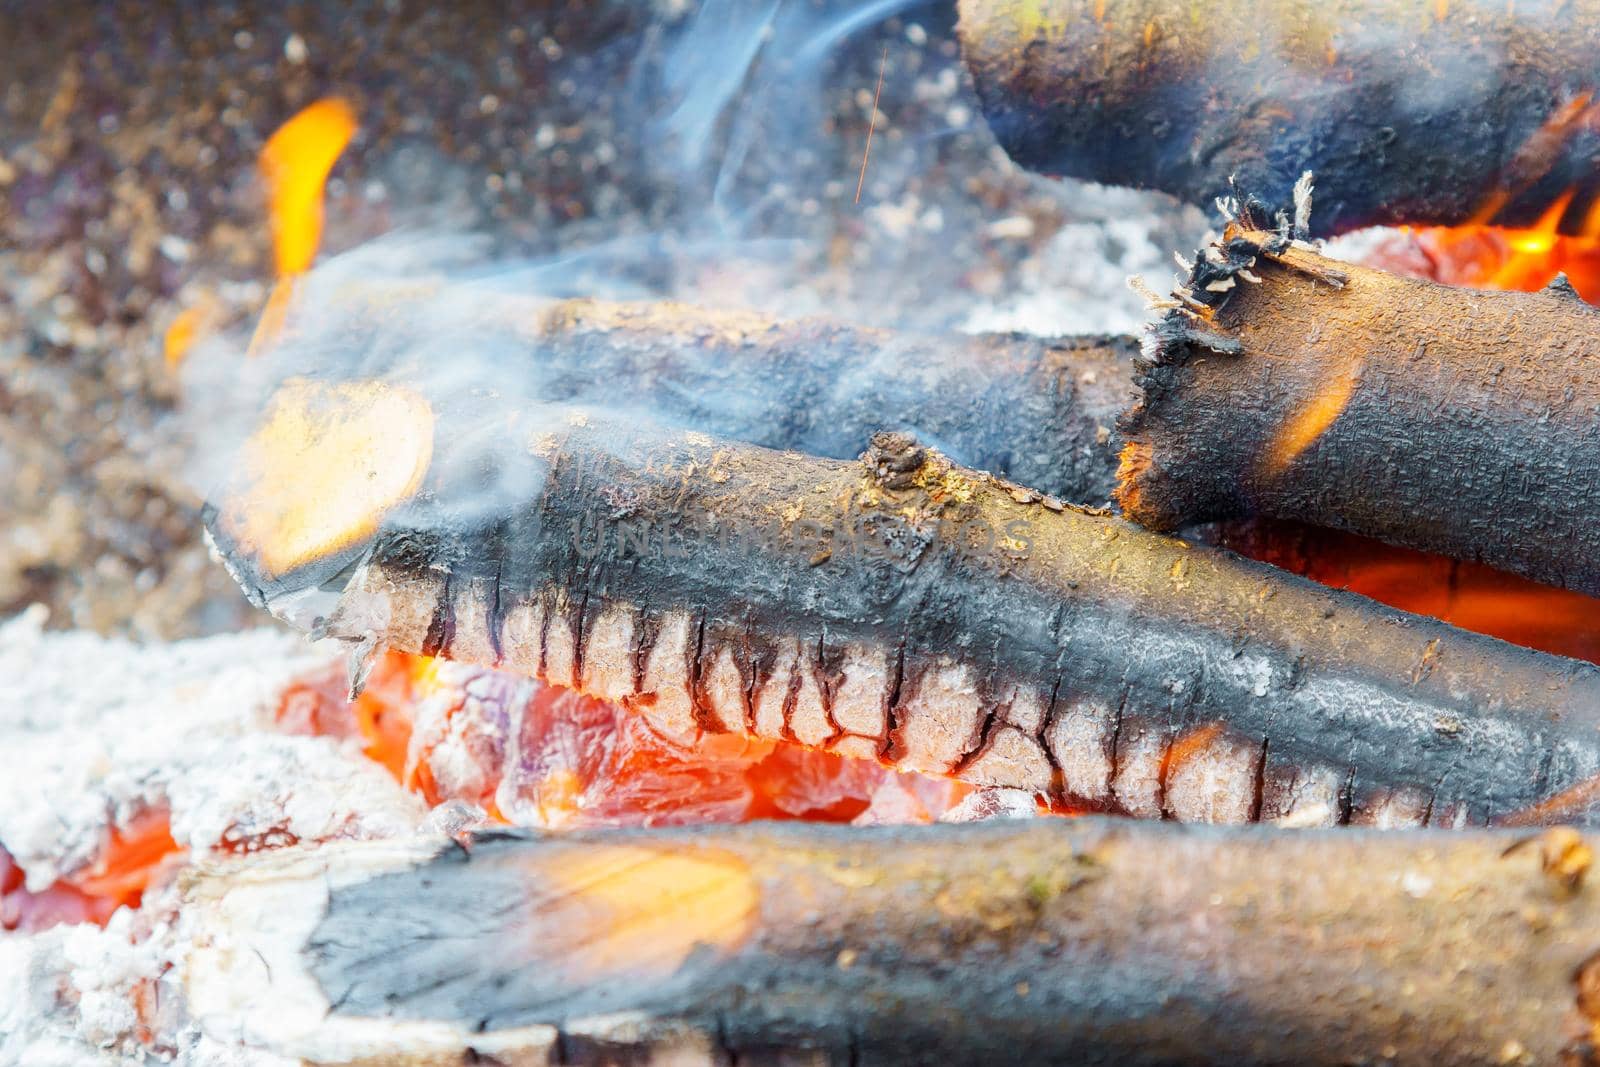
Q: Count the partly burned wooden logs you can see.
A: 5